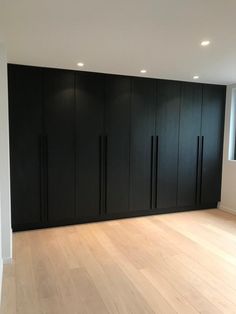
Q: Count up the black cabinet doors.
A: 8